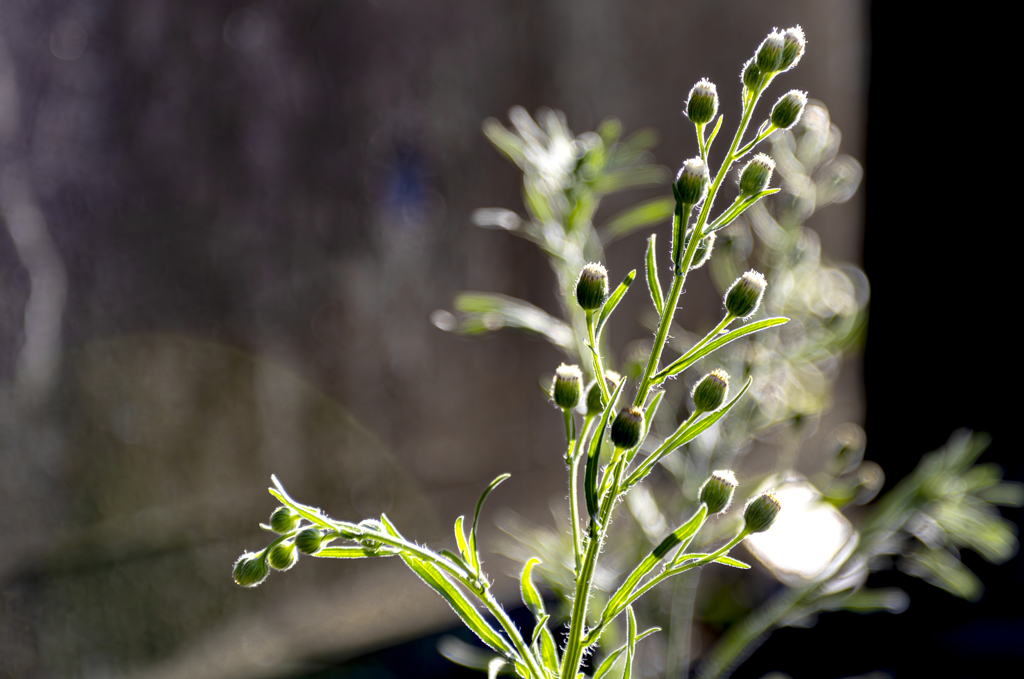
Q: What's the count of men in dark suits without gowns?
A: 0